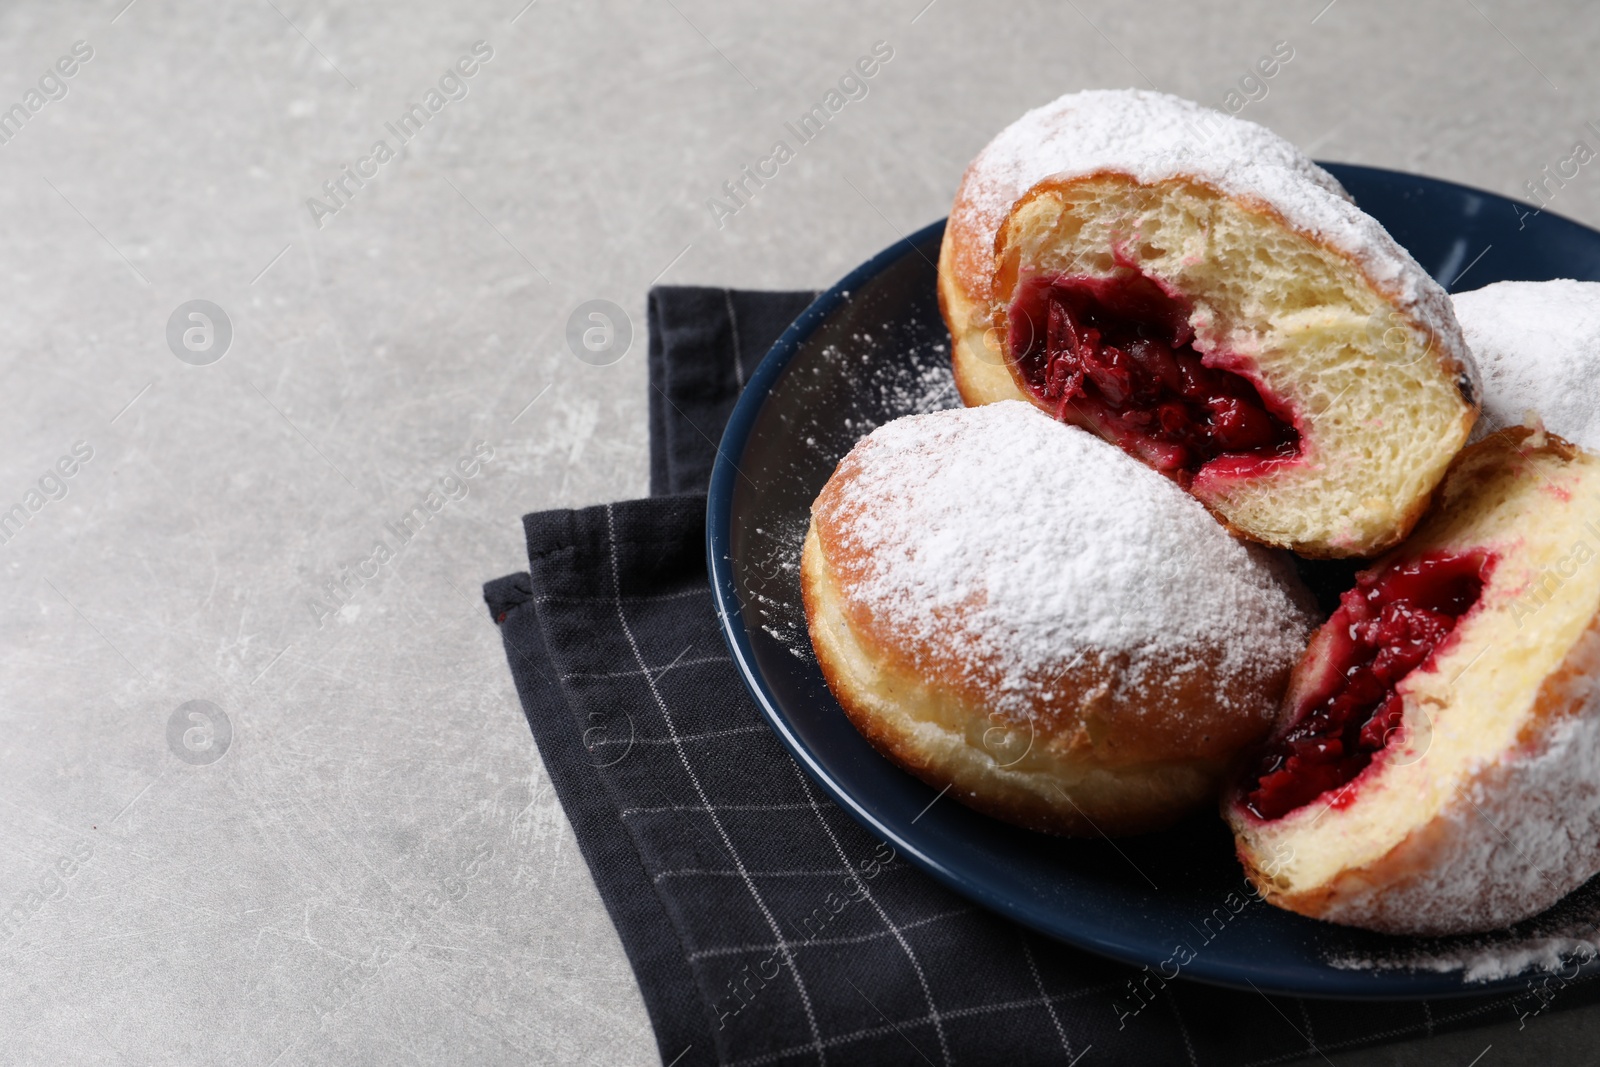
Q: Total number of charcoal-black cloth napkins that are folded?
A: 1